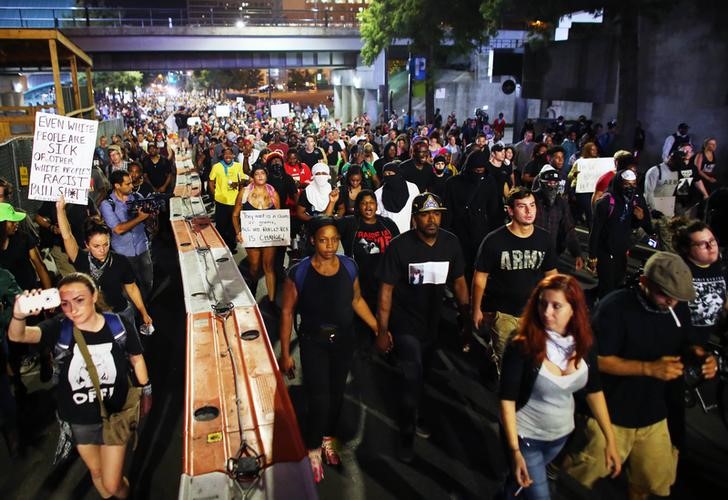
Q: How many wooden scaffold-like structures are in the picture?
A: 1